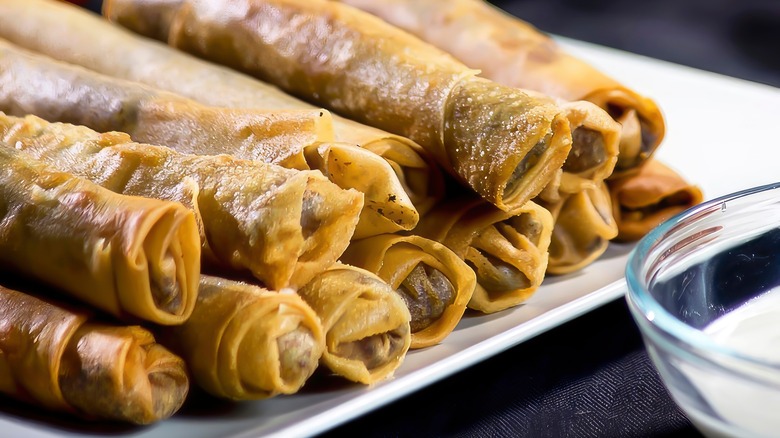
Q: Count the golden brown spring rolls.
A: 14